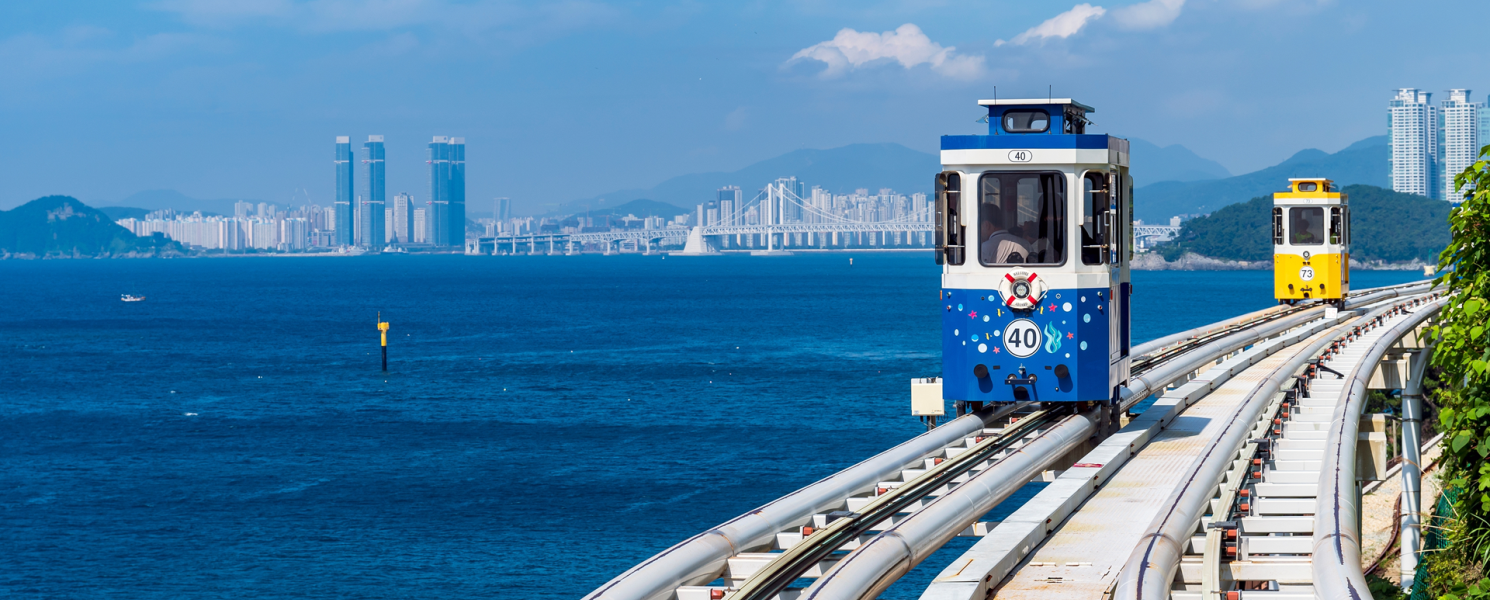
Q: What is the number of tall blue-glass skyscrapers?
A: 4